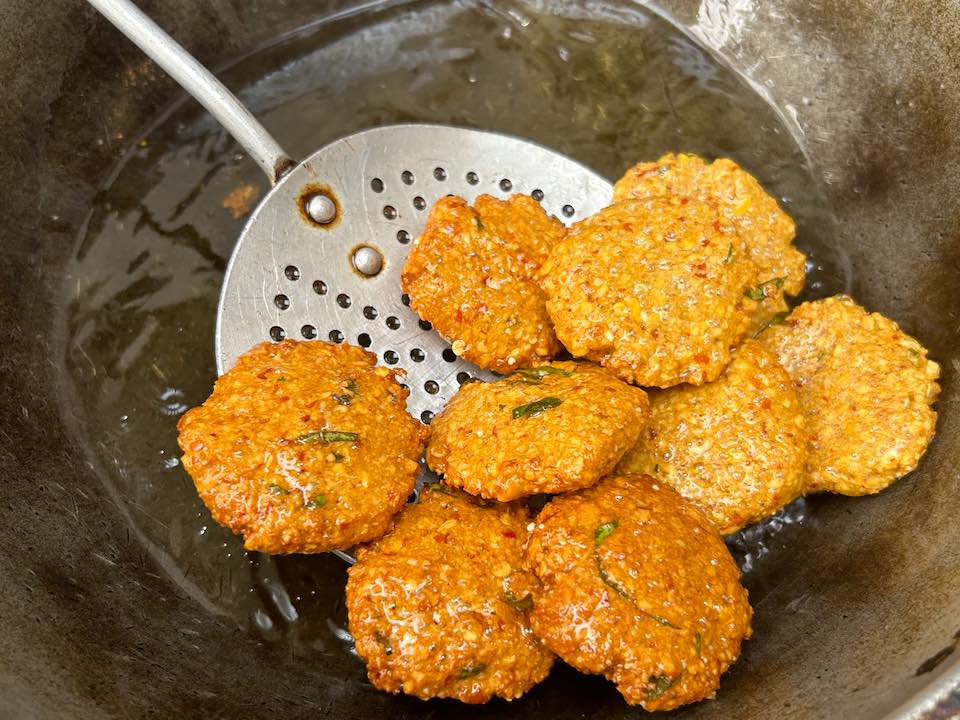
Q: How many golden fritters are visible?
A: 9